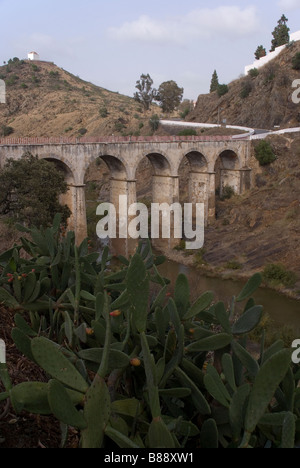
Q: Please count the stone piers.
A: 5